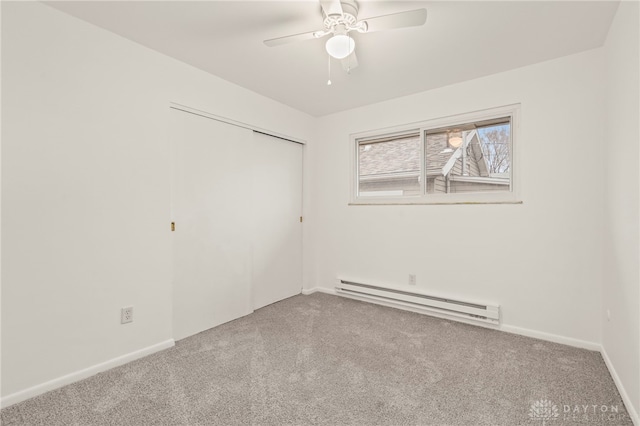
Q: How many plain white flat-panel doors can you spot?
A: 2